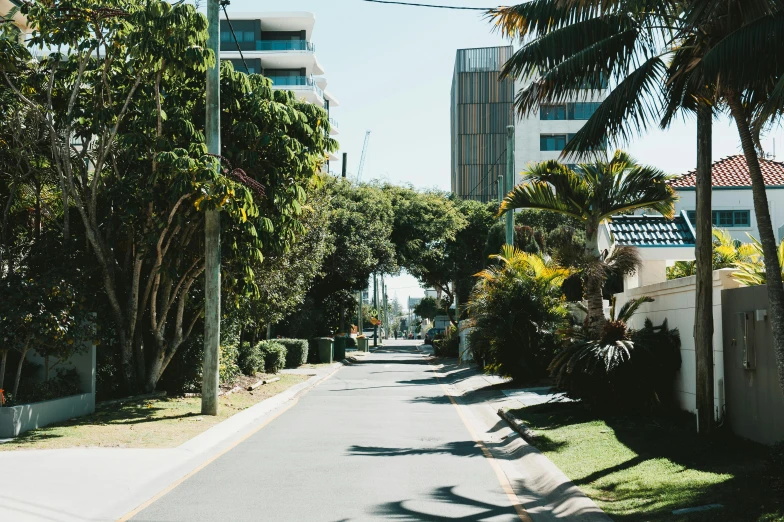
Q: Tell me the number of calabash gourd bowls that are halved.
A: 0